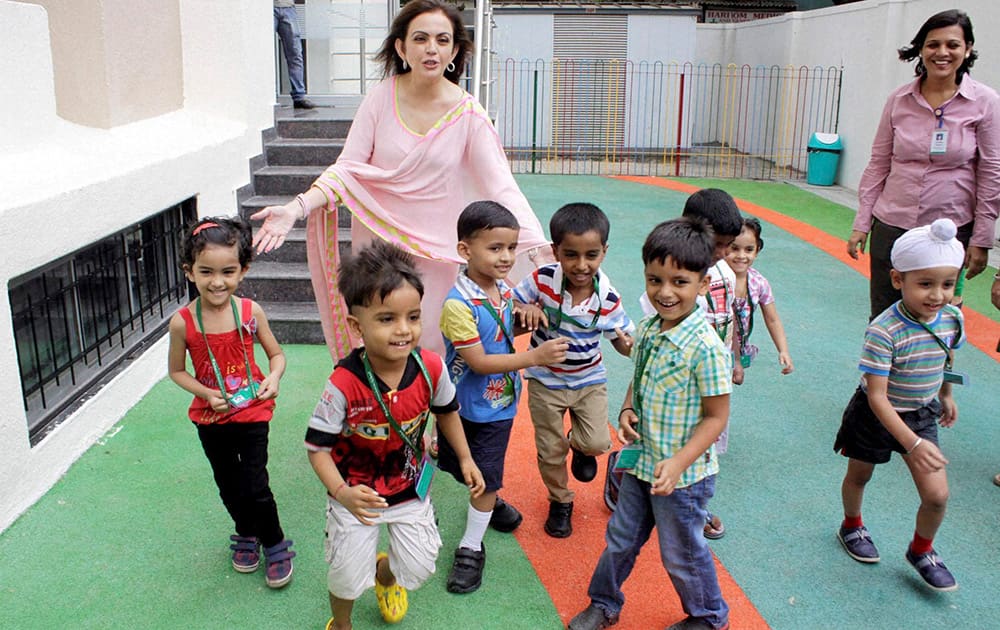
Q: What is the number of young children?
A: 8